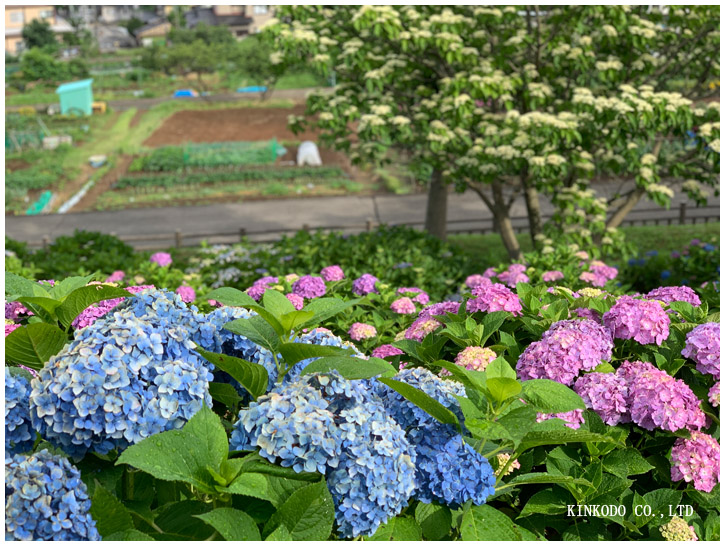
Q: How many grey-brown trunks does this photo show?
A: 4